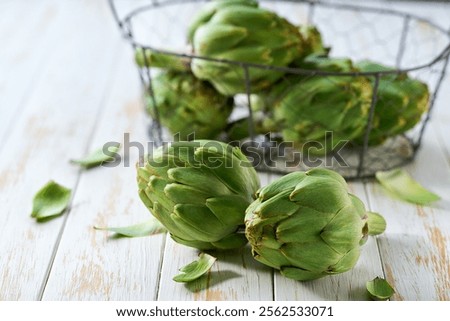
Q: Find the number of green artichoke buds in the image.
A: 6